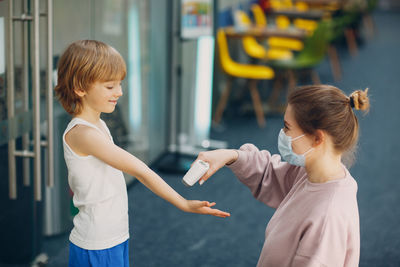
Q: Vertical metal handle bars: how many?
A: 4